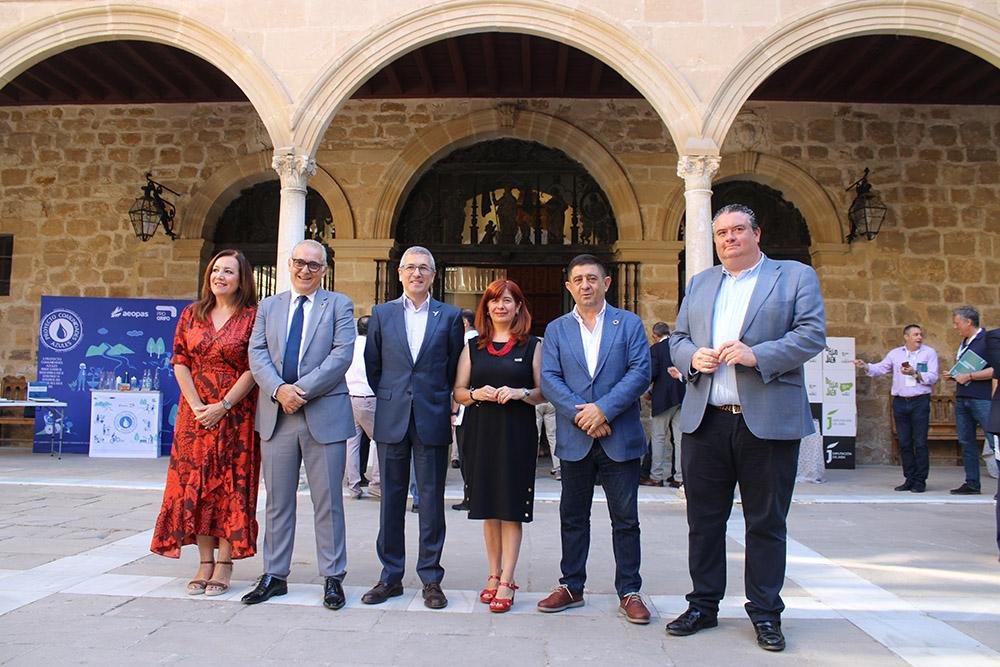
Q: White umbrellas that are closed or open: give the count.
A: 0